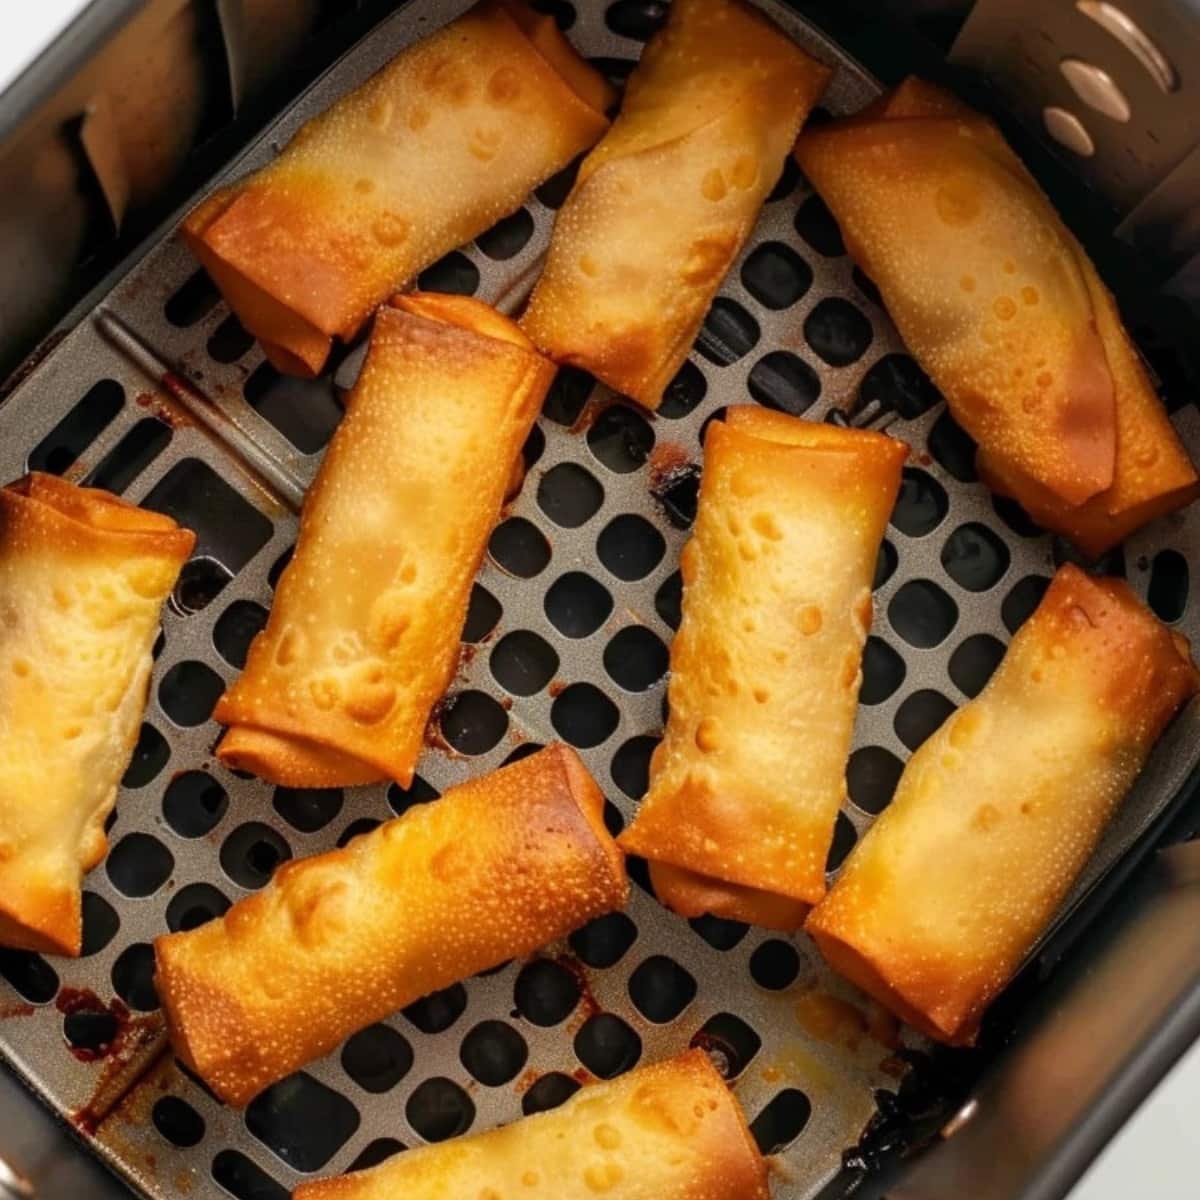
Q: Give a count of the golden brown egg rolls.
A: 9